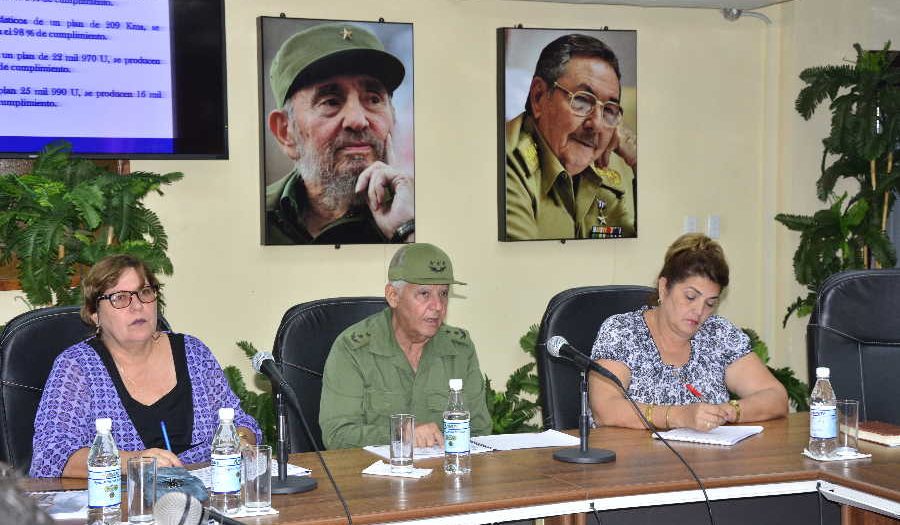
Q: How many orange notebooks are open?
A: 0